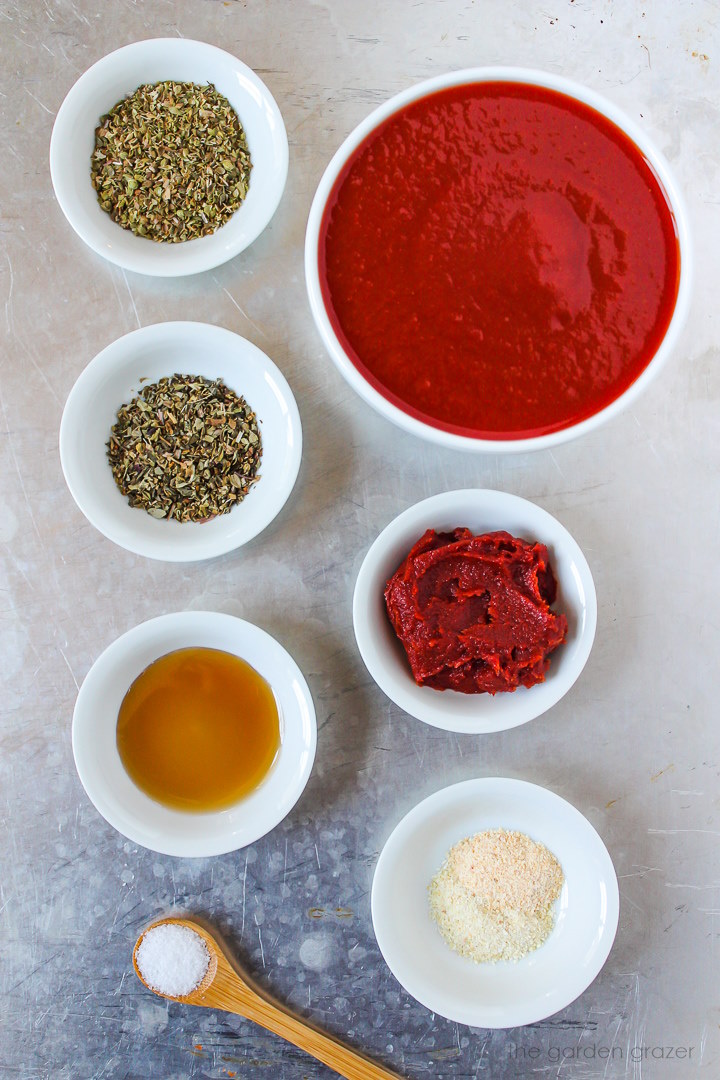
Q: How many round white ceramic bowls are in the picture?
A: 6